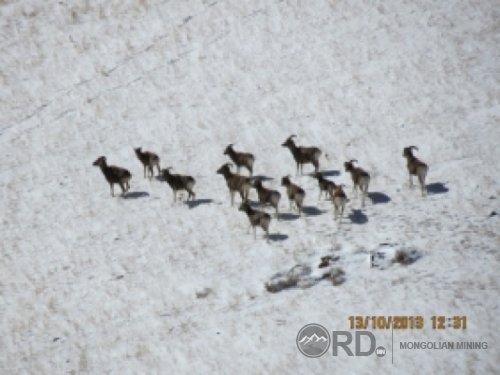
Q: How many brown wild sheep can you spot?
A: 13